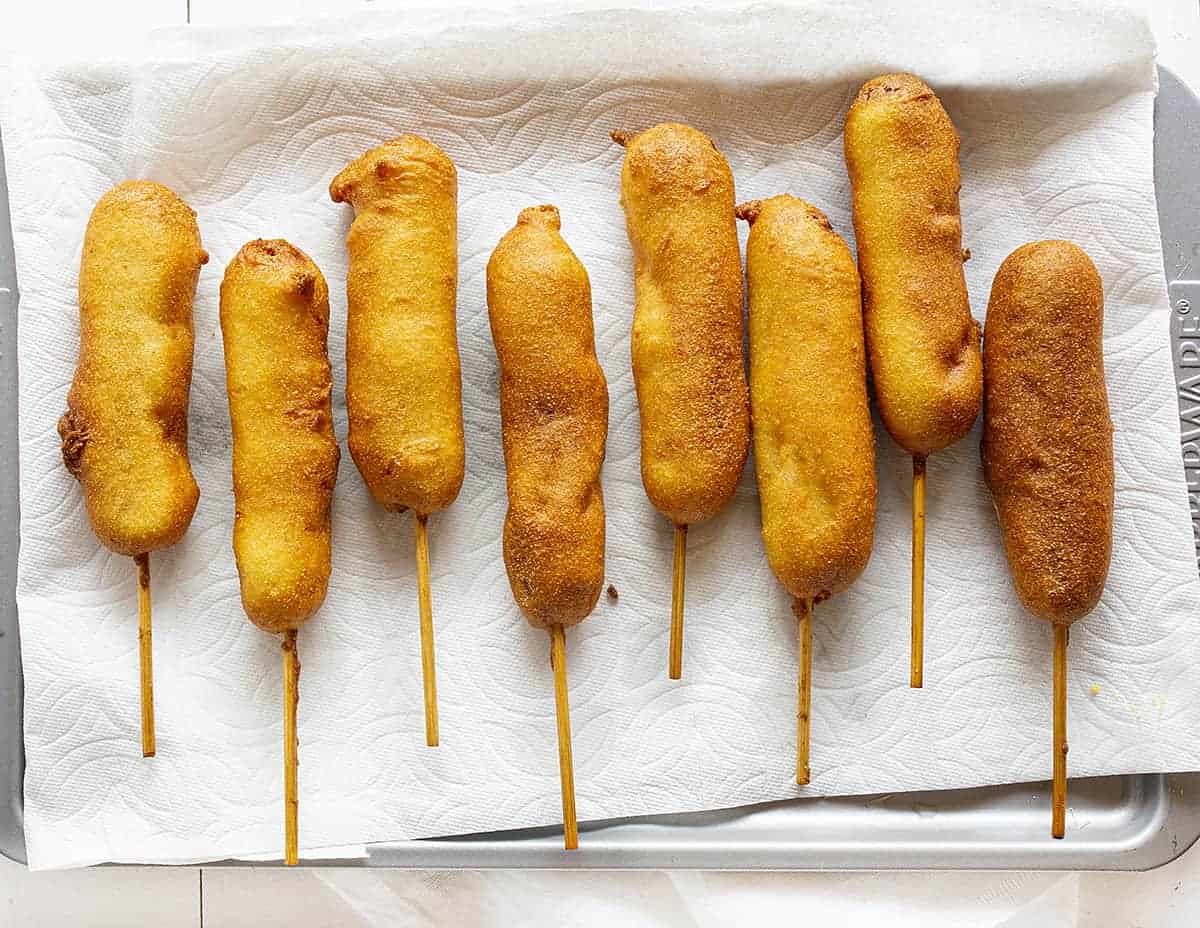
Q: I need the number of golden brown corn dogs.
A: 8